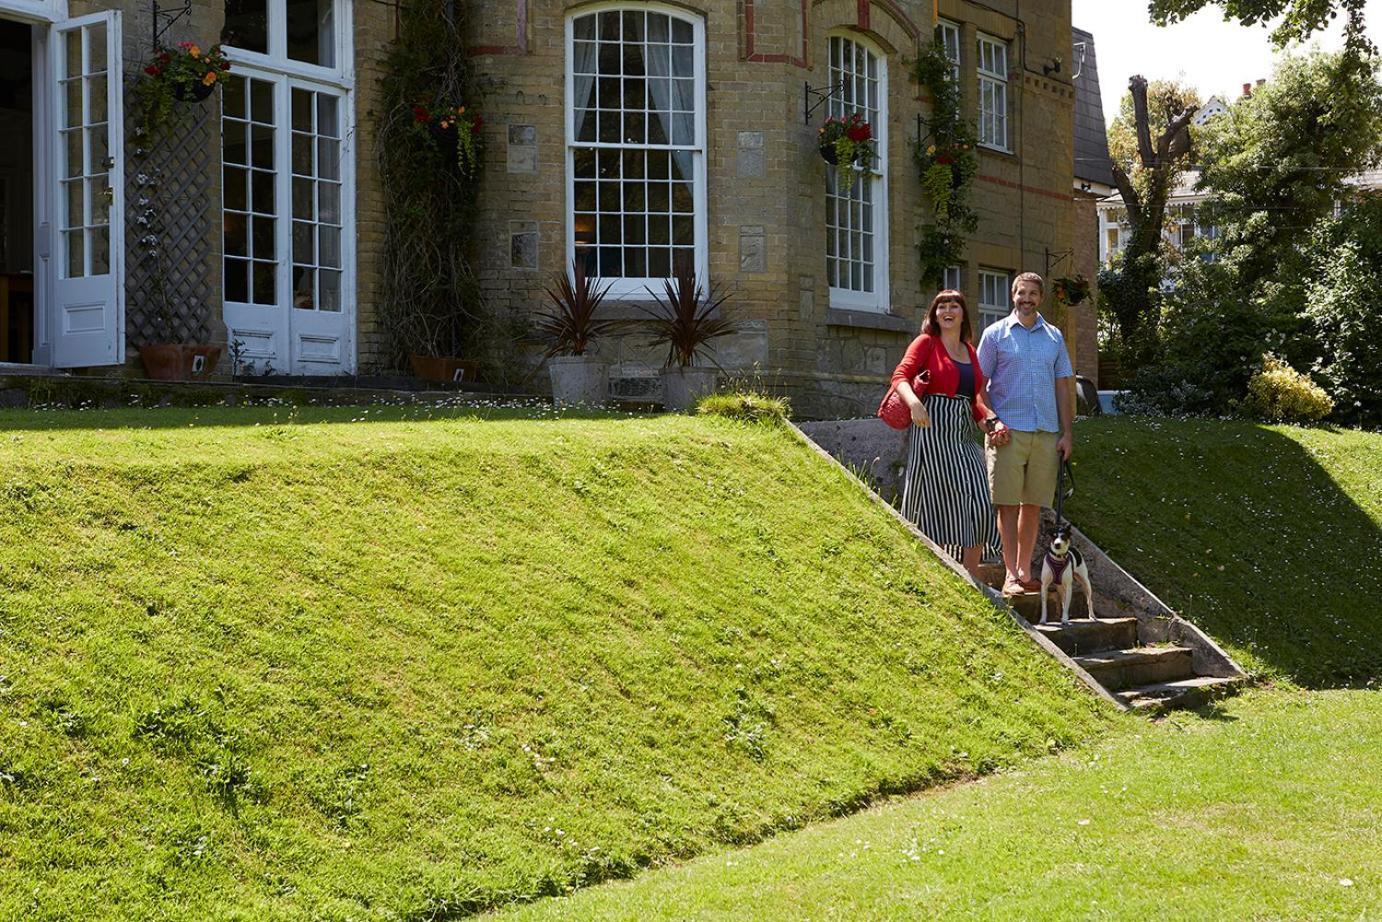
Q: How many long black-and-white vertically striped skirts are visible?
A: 1